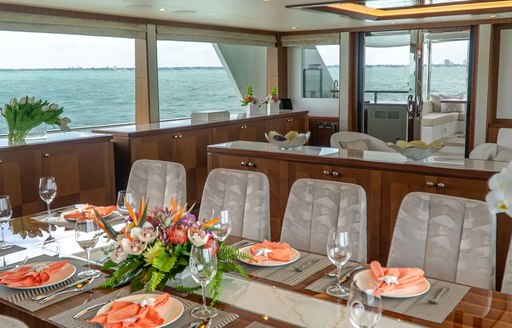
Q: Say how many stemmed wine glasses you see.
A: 8